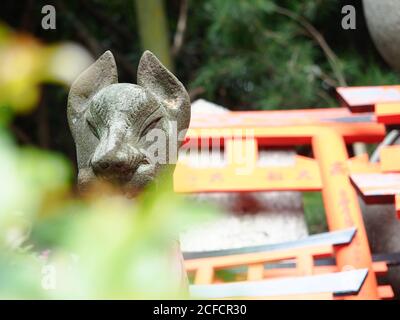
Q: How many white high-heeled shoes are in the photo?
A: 0